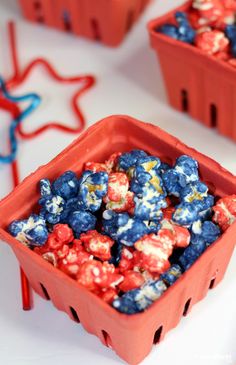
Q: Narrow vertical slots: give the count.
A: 12